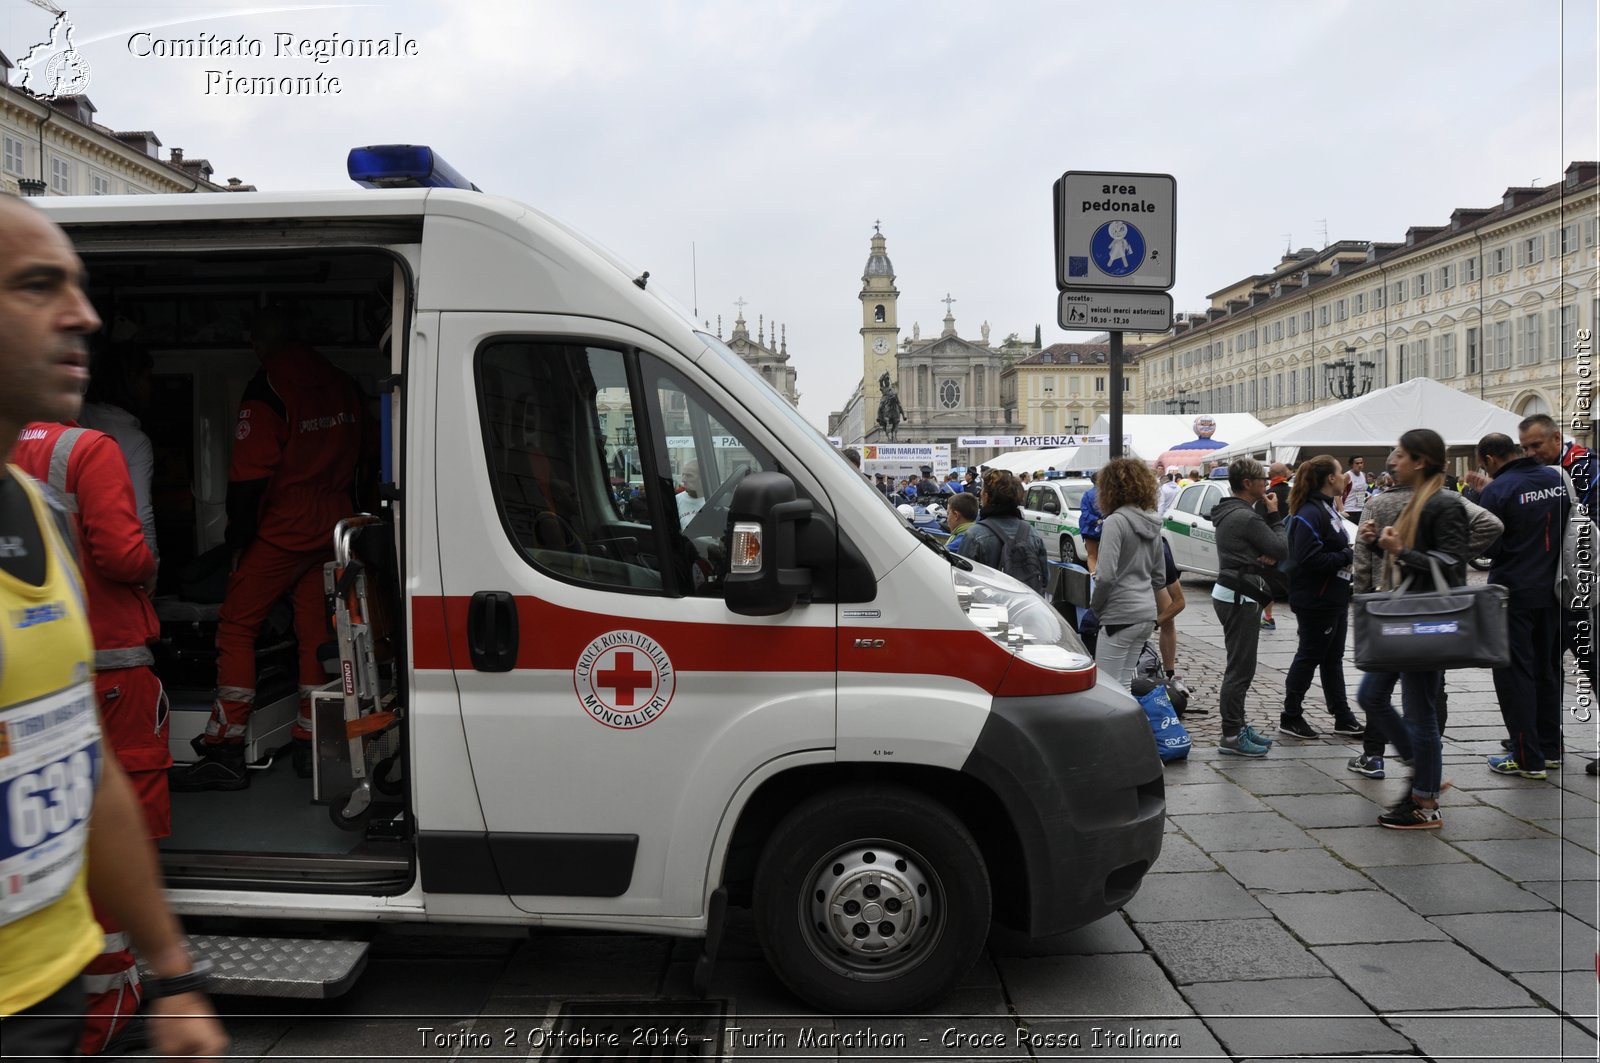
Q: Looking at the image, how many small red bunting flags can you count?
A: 0